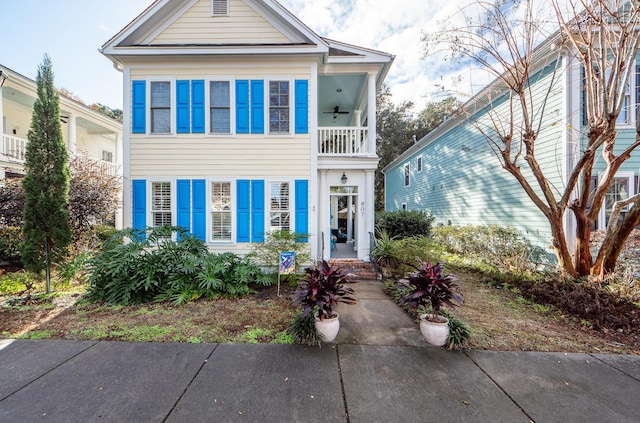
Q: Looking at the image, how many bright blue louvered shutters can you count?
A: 12